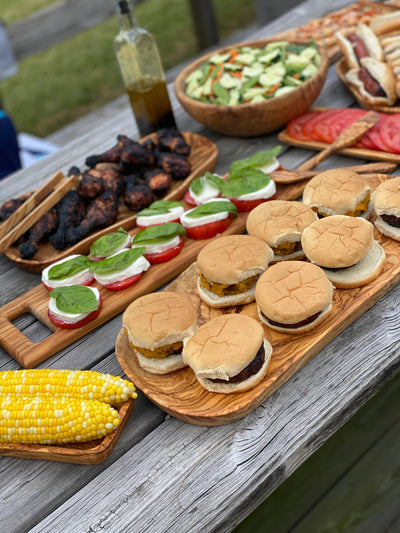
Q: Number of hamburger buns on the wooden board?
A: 8